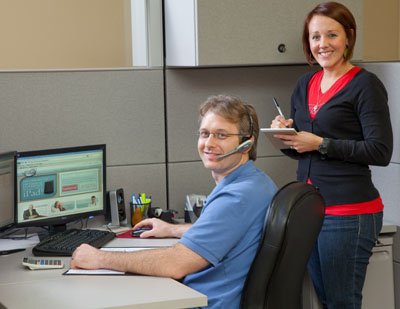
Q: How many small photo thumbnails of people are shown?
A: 3